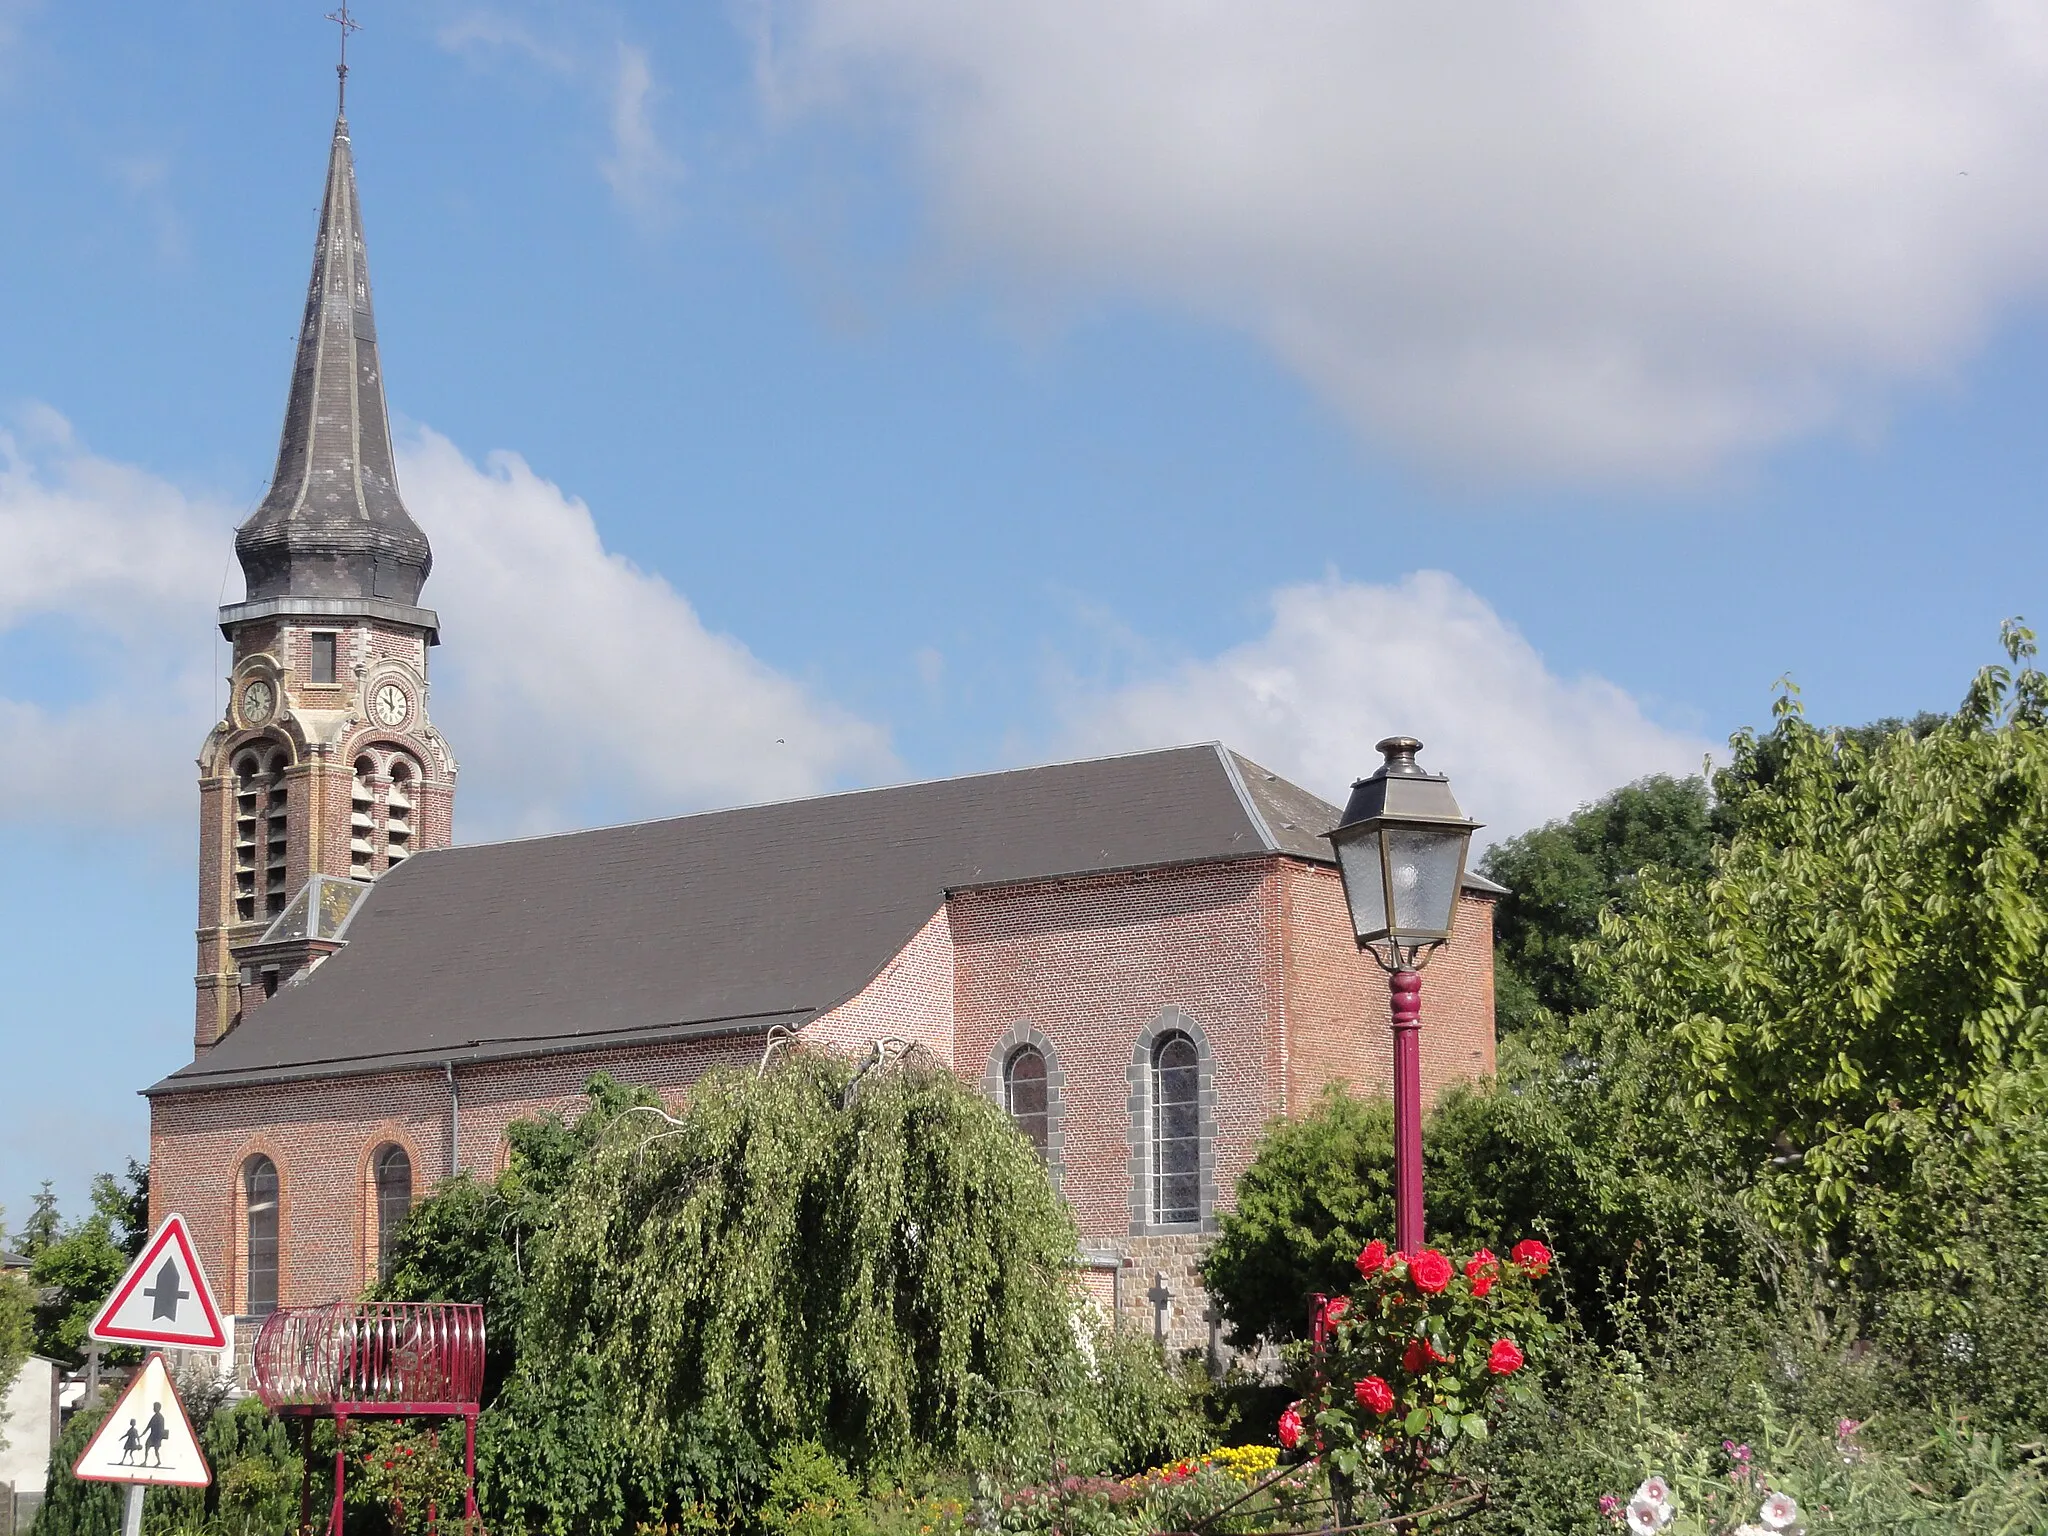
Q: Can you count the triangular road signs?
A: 2